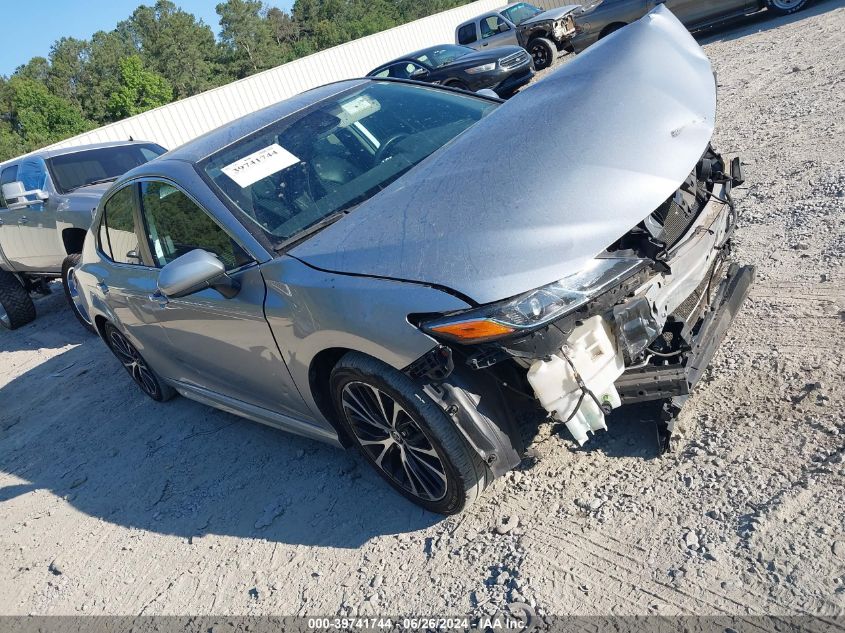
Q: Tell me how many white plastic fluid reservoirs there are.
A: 1